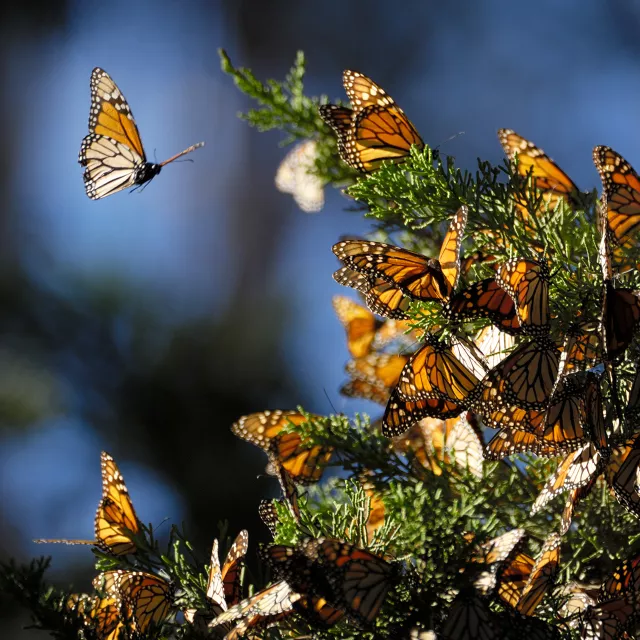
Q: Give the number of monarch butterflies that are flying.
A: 1